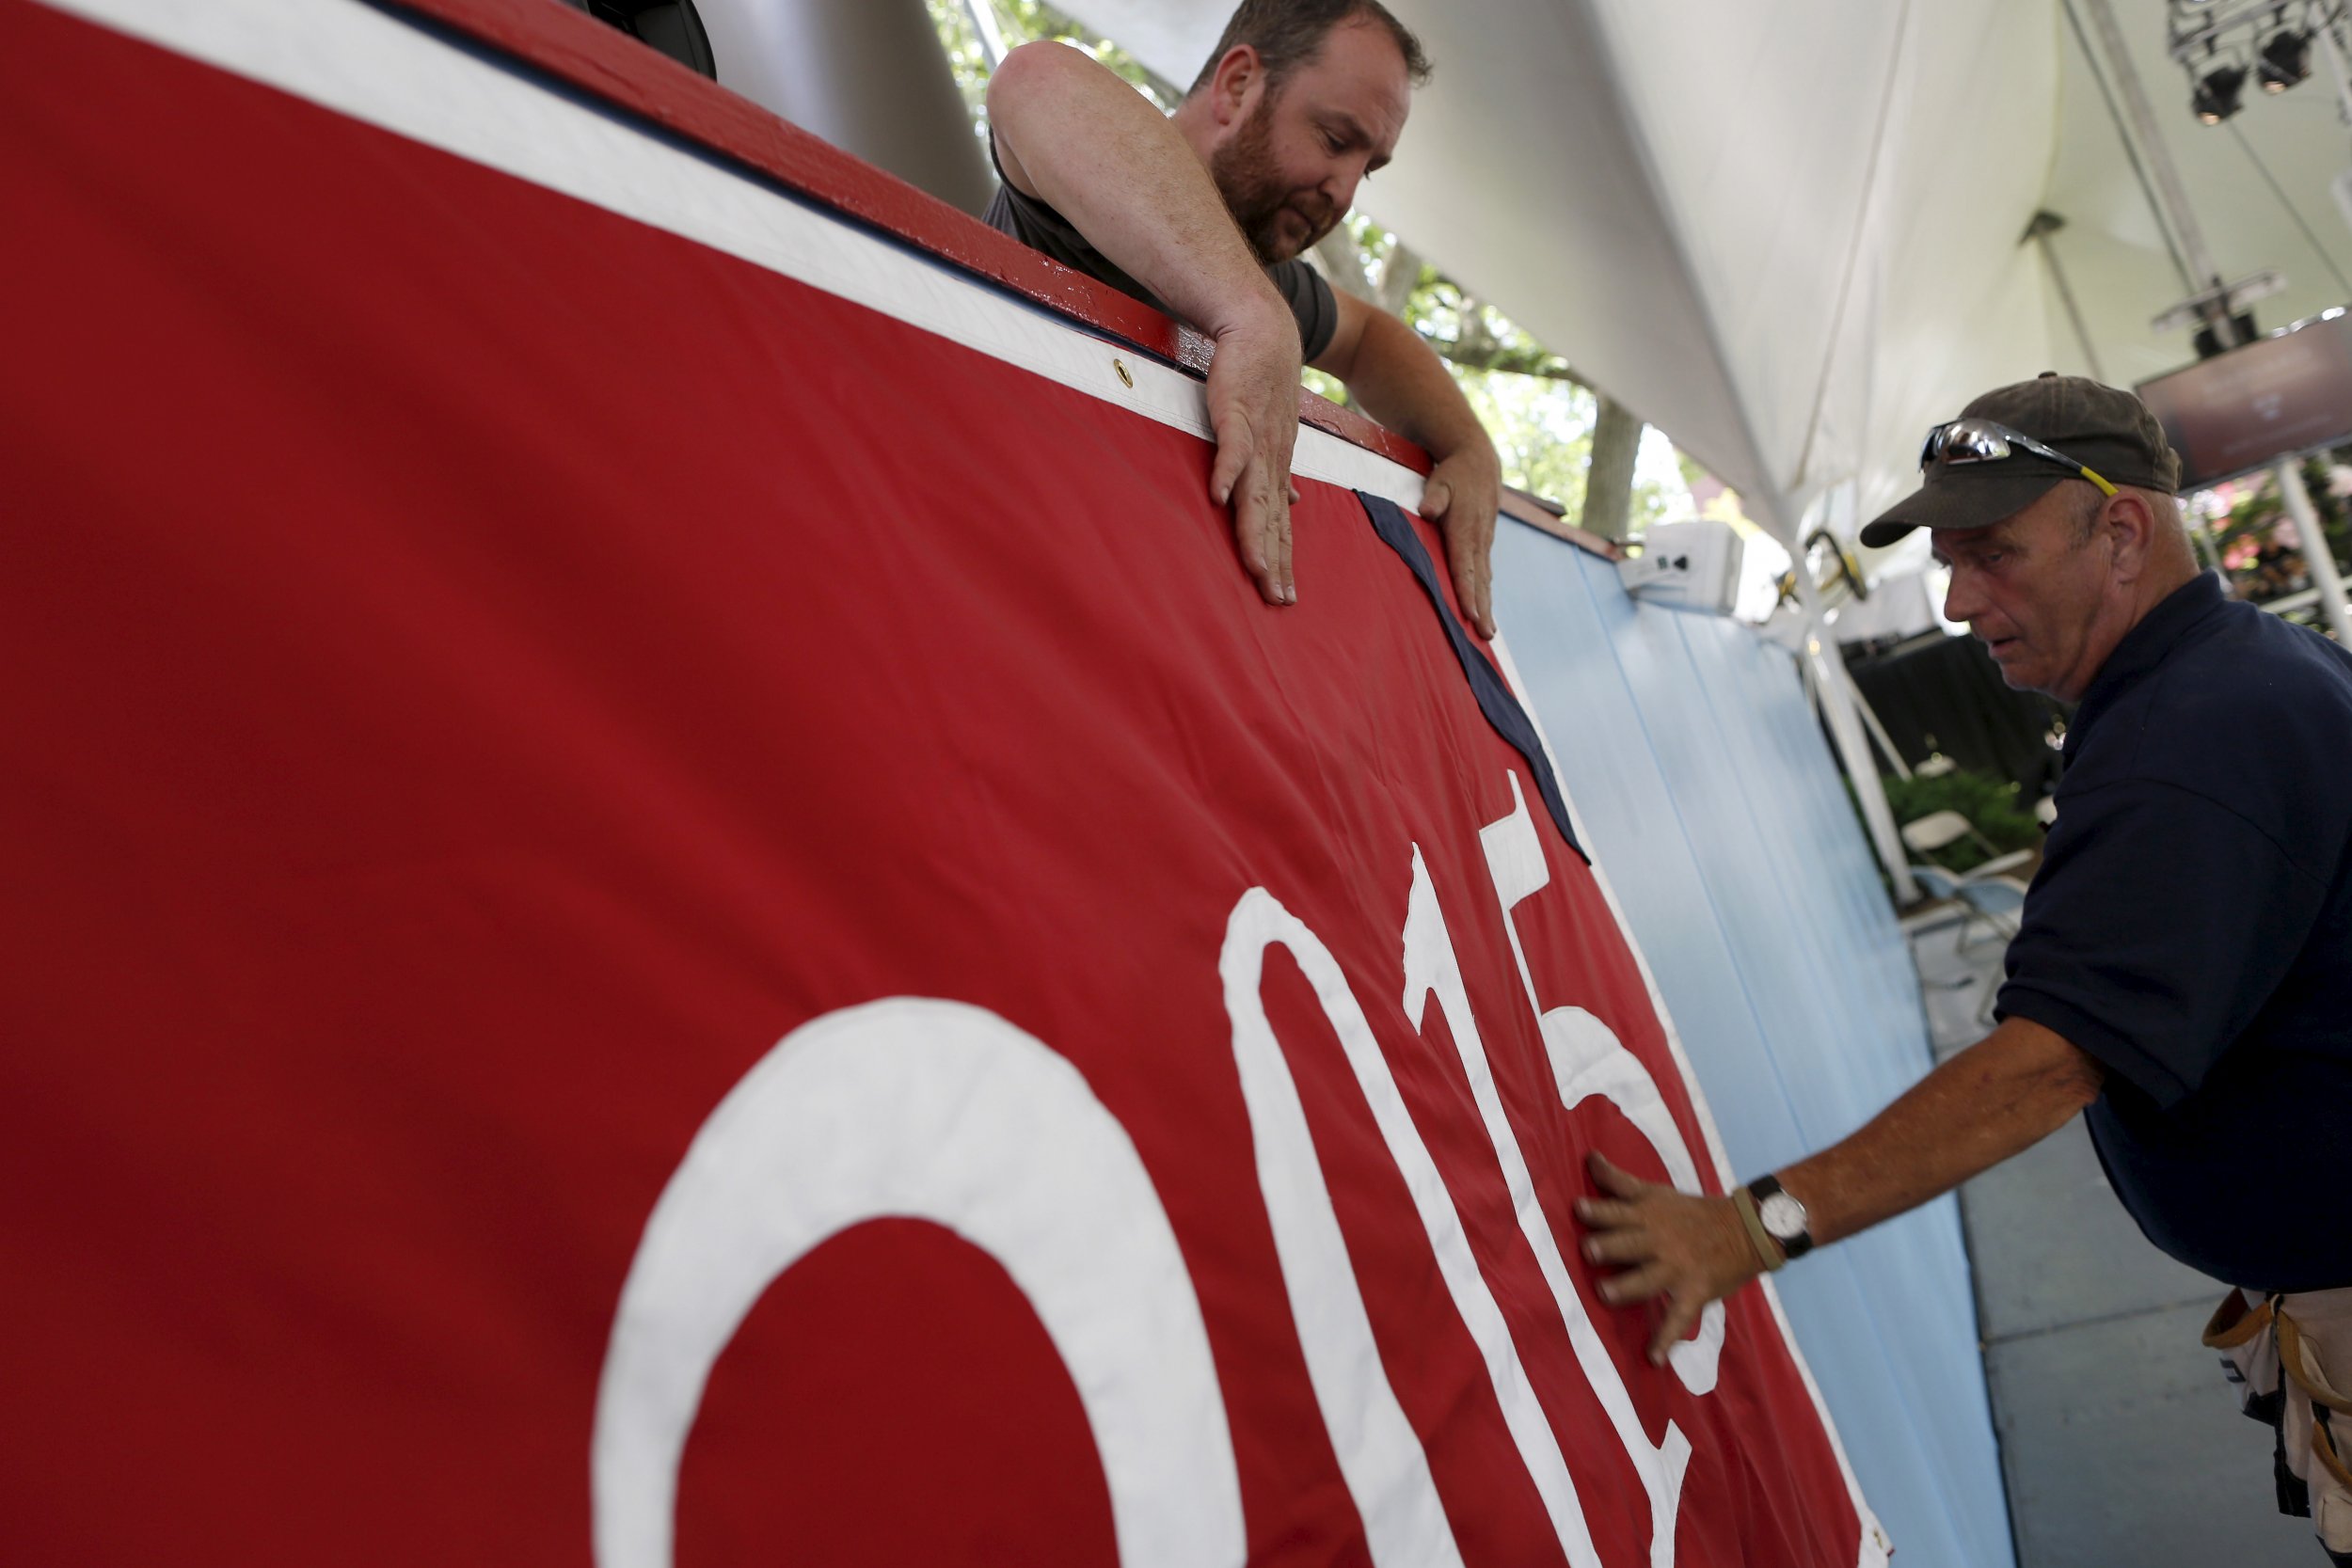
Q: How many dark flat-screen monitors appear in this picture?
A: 1